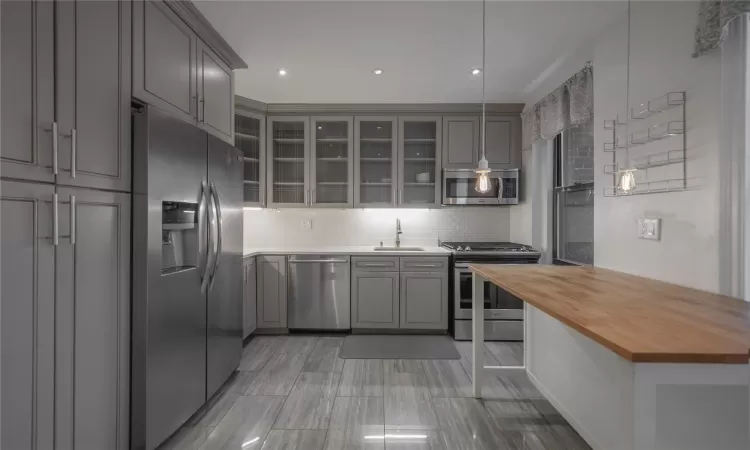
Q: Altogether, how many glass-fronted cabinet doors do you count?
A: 5